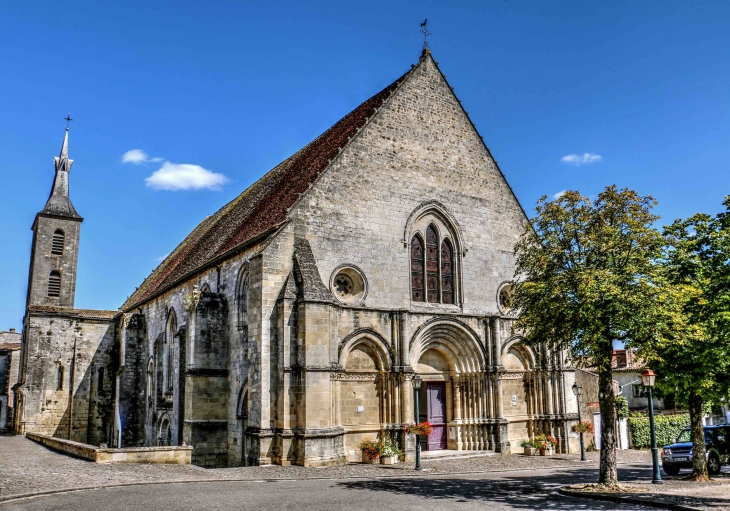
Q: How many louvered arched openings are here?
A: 2